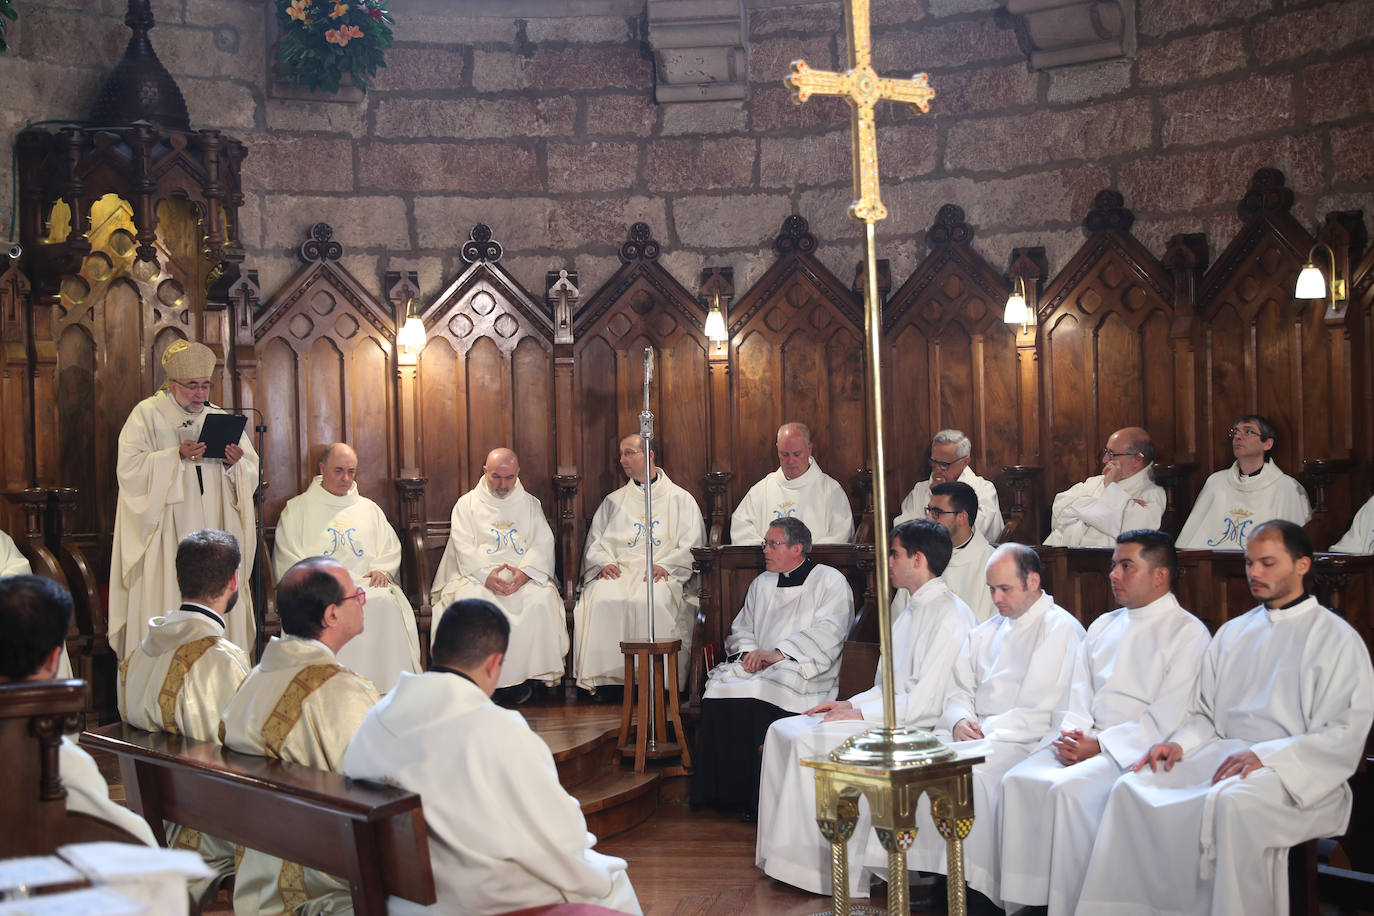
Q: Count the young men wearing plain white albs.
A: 4